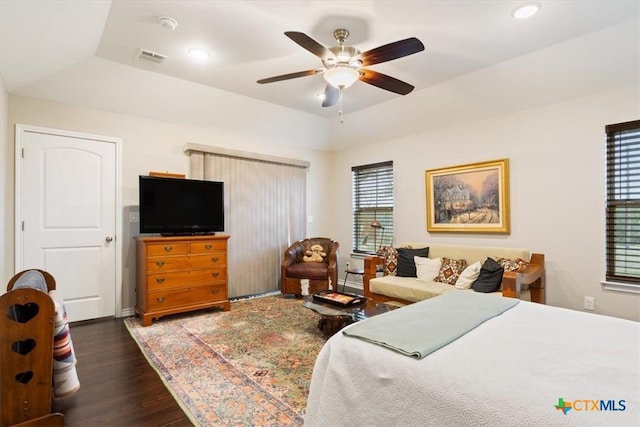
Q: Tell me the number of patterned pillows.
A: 3